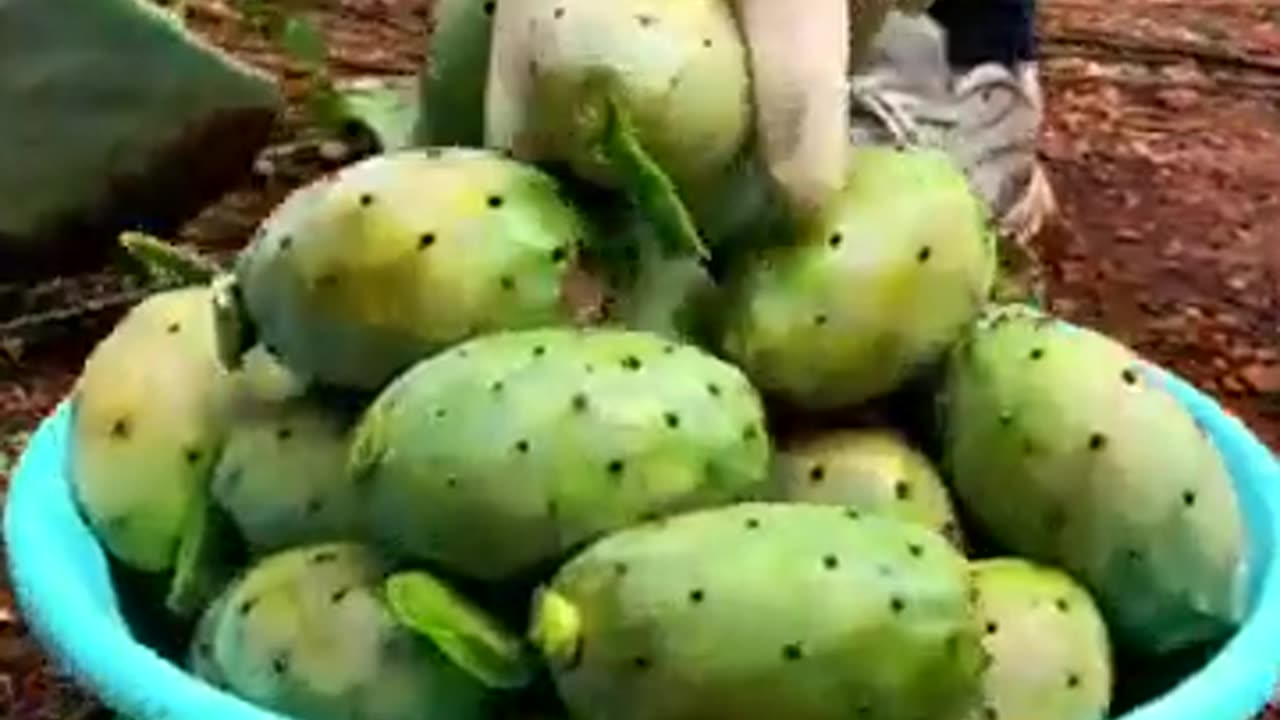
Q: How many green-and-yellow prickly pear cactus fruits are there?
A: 11